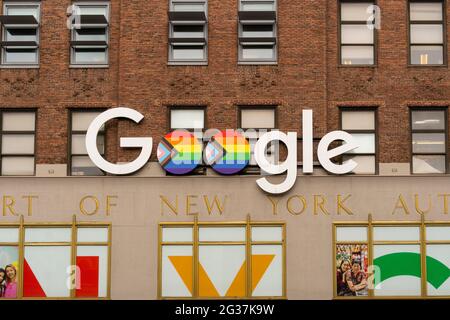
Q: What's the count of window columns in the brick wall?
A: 6